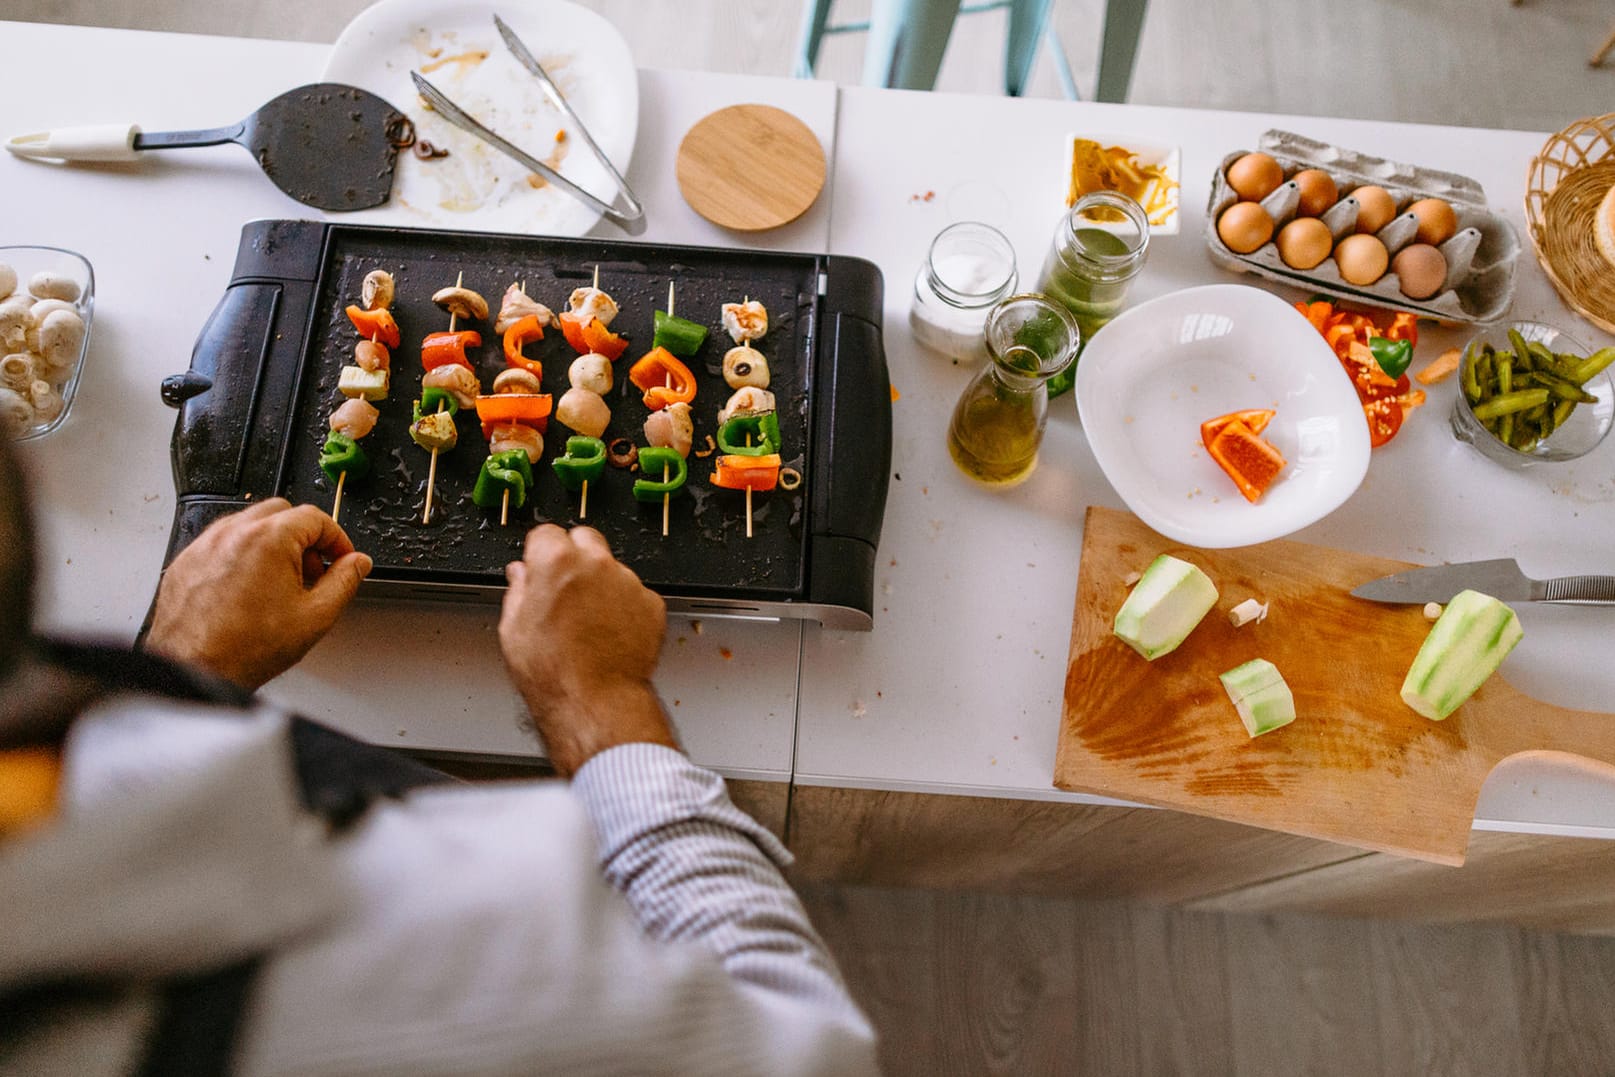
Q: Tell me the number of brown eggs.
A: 8